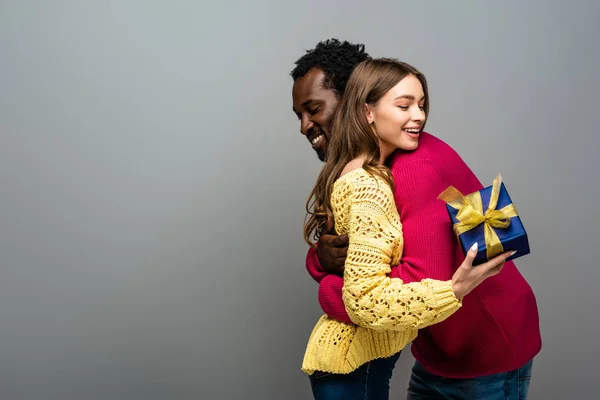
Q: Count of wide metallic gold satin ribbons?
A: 1